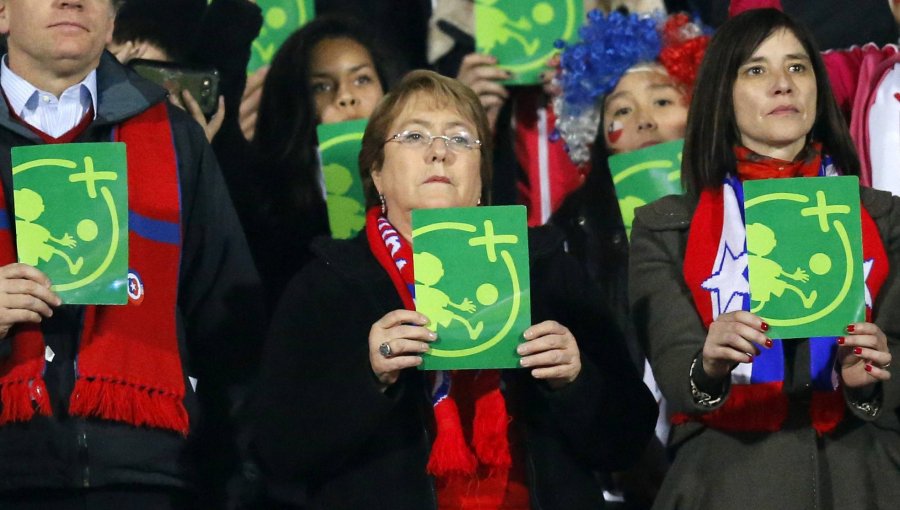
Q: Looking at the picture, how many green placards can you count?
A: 7